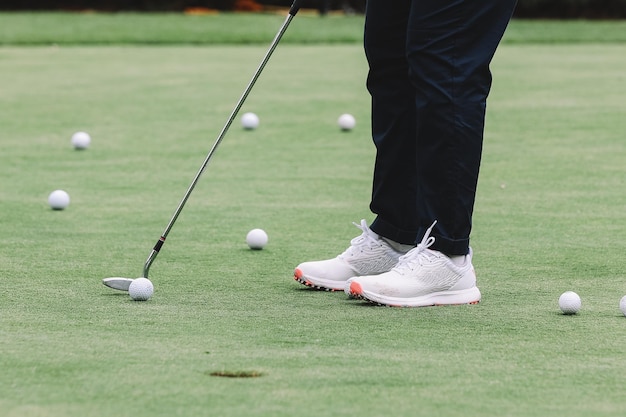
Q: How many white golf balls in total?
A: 8